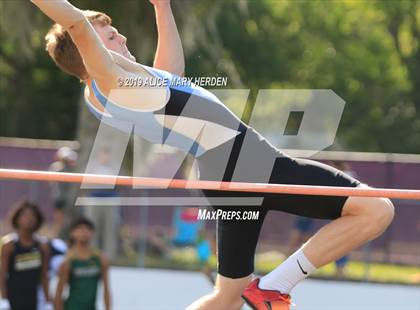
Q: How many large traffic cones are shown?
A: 0